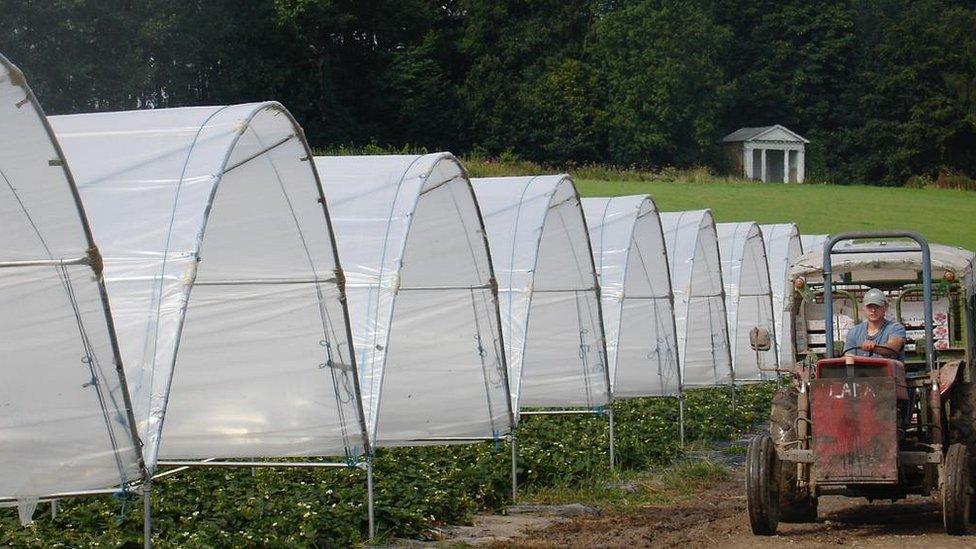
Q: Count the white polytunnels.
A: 9